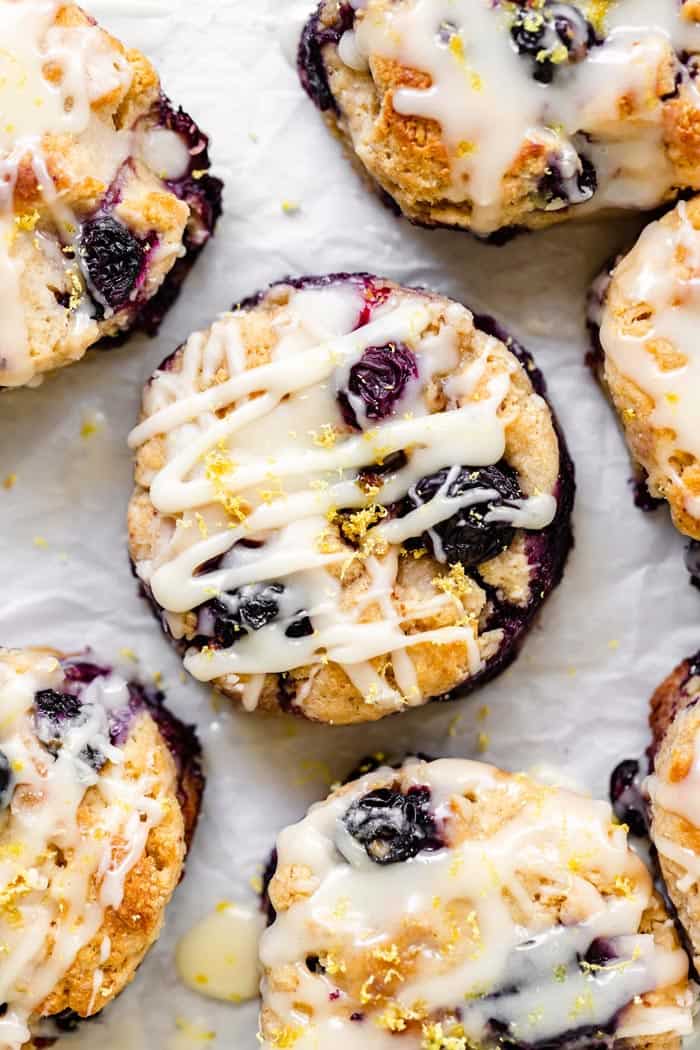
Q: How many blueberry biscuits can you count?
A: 7